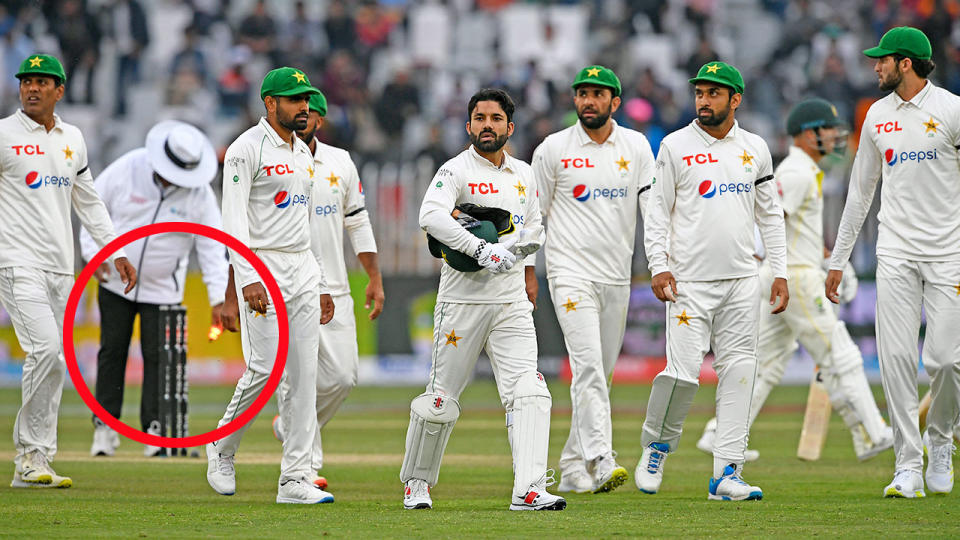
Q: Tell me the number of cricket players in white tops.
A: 8